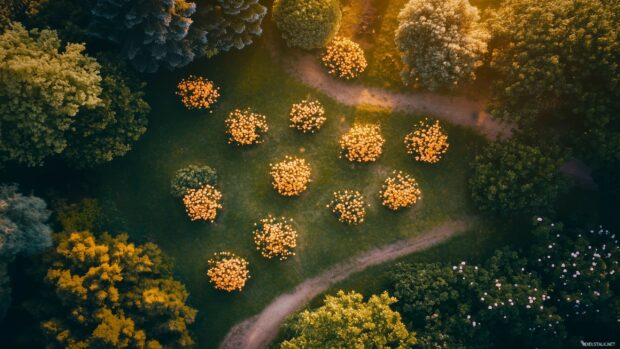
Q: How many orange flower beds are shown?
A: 12